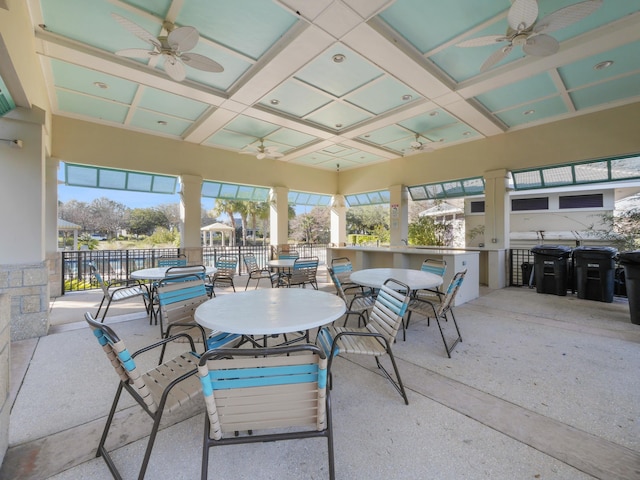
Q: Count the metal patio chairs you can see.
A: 15